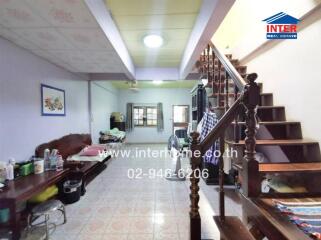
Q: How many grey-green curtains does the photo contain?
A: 2